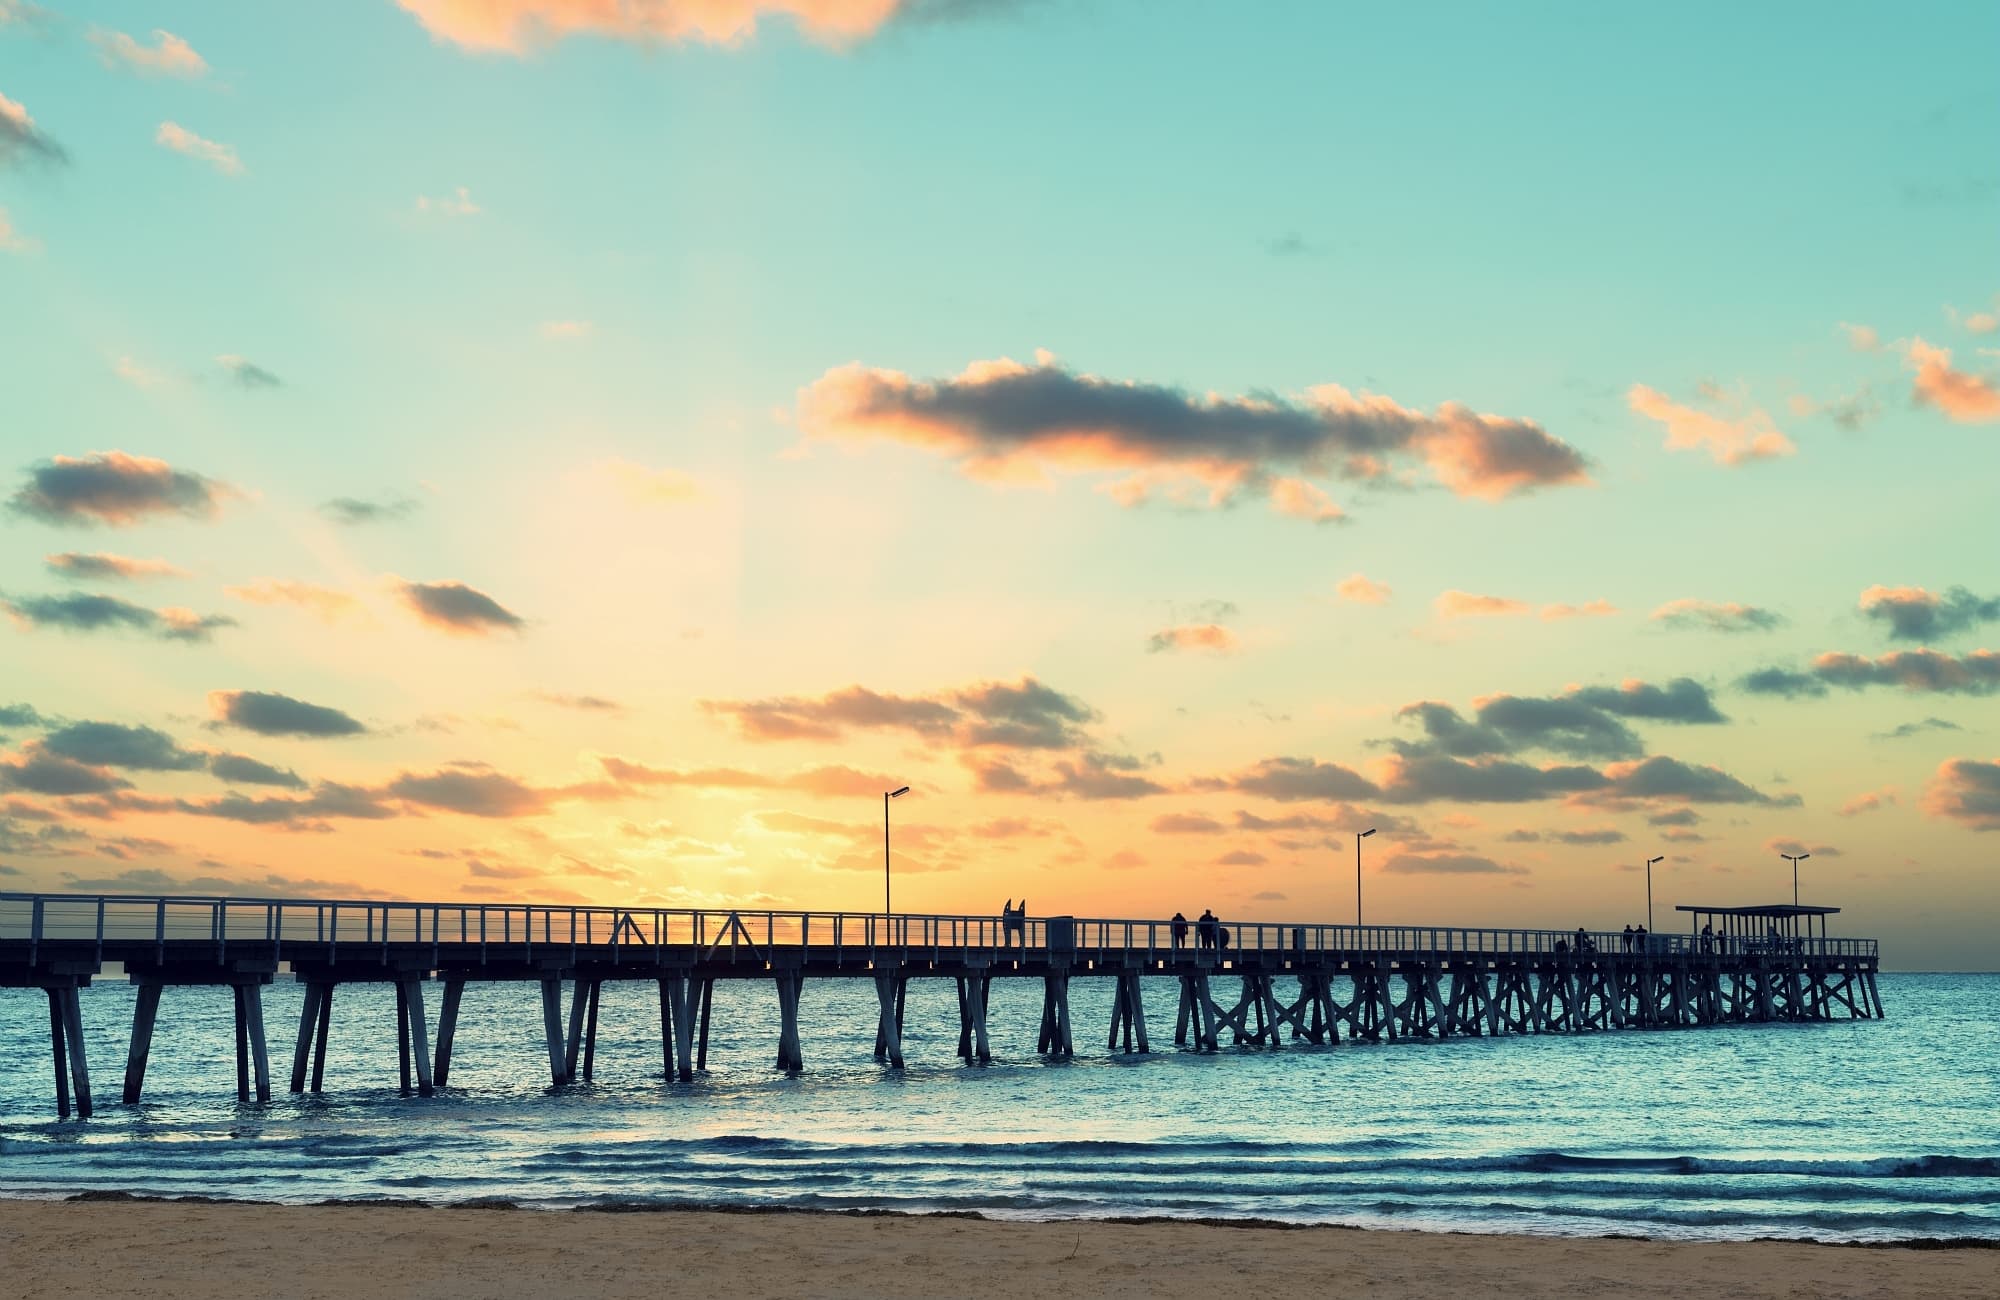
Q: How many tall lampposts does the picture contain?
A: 4